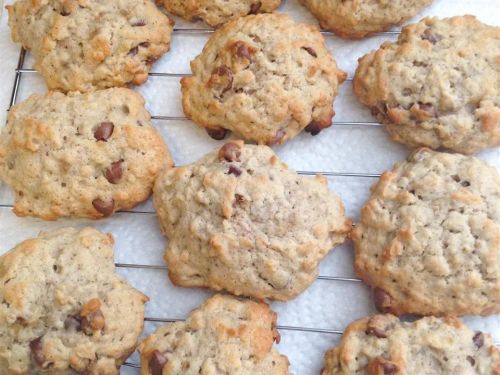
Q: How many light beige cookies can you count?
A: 11